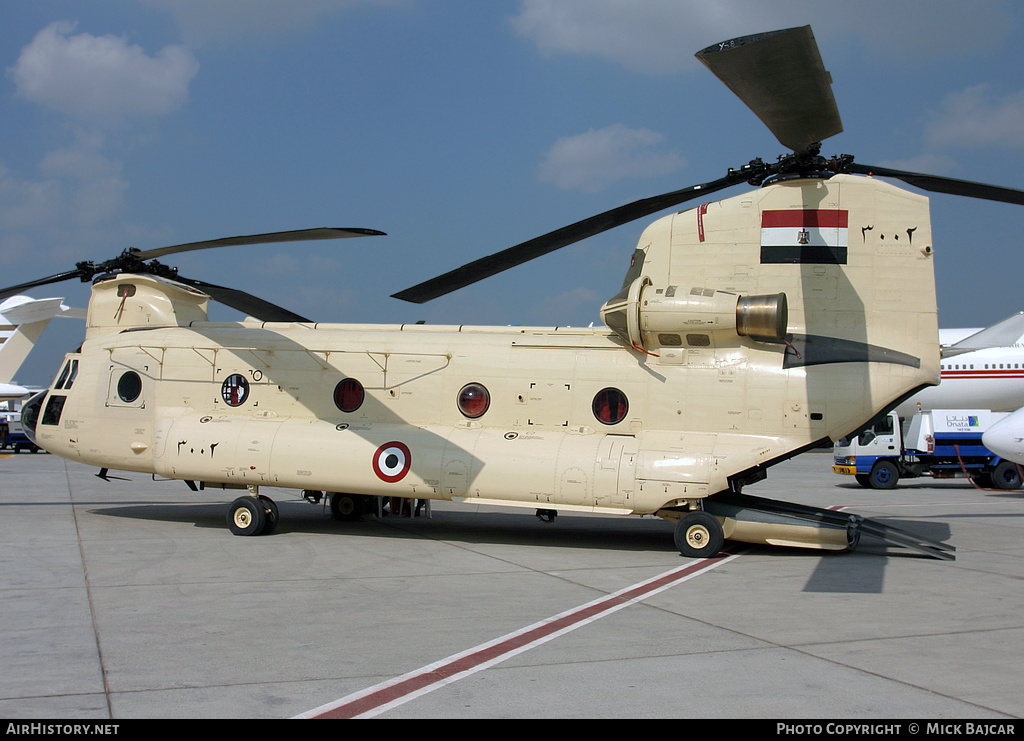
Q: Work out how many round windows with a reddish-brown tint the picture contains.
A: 3